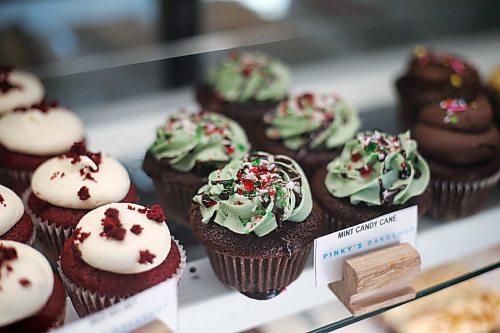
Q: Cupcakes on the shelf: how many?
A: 13